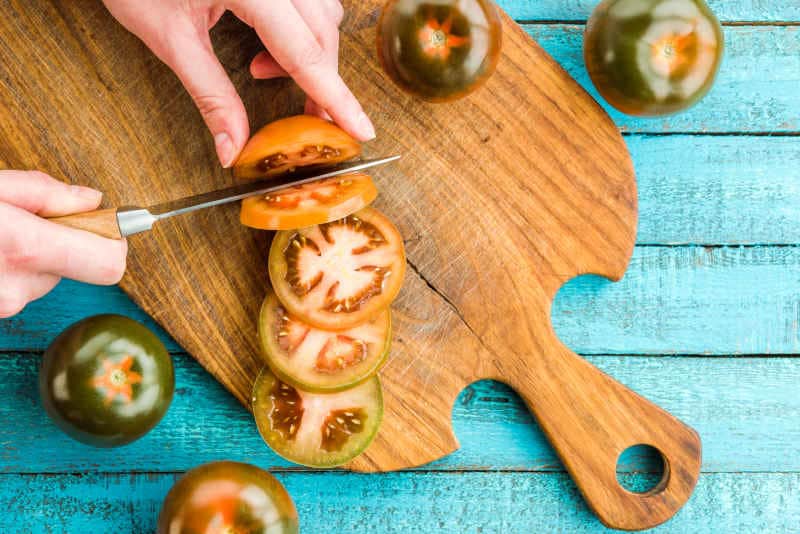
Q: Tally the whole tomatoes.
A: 4